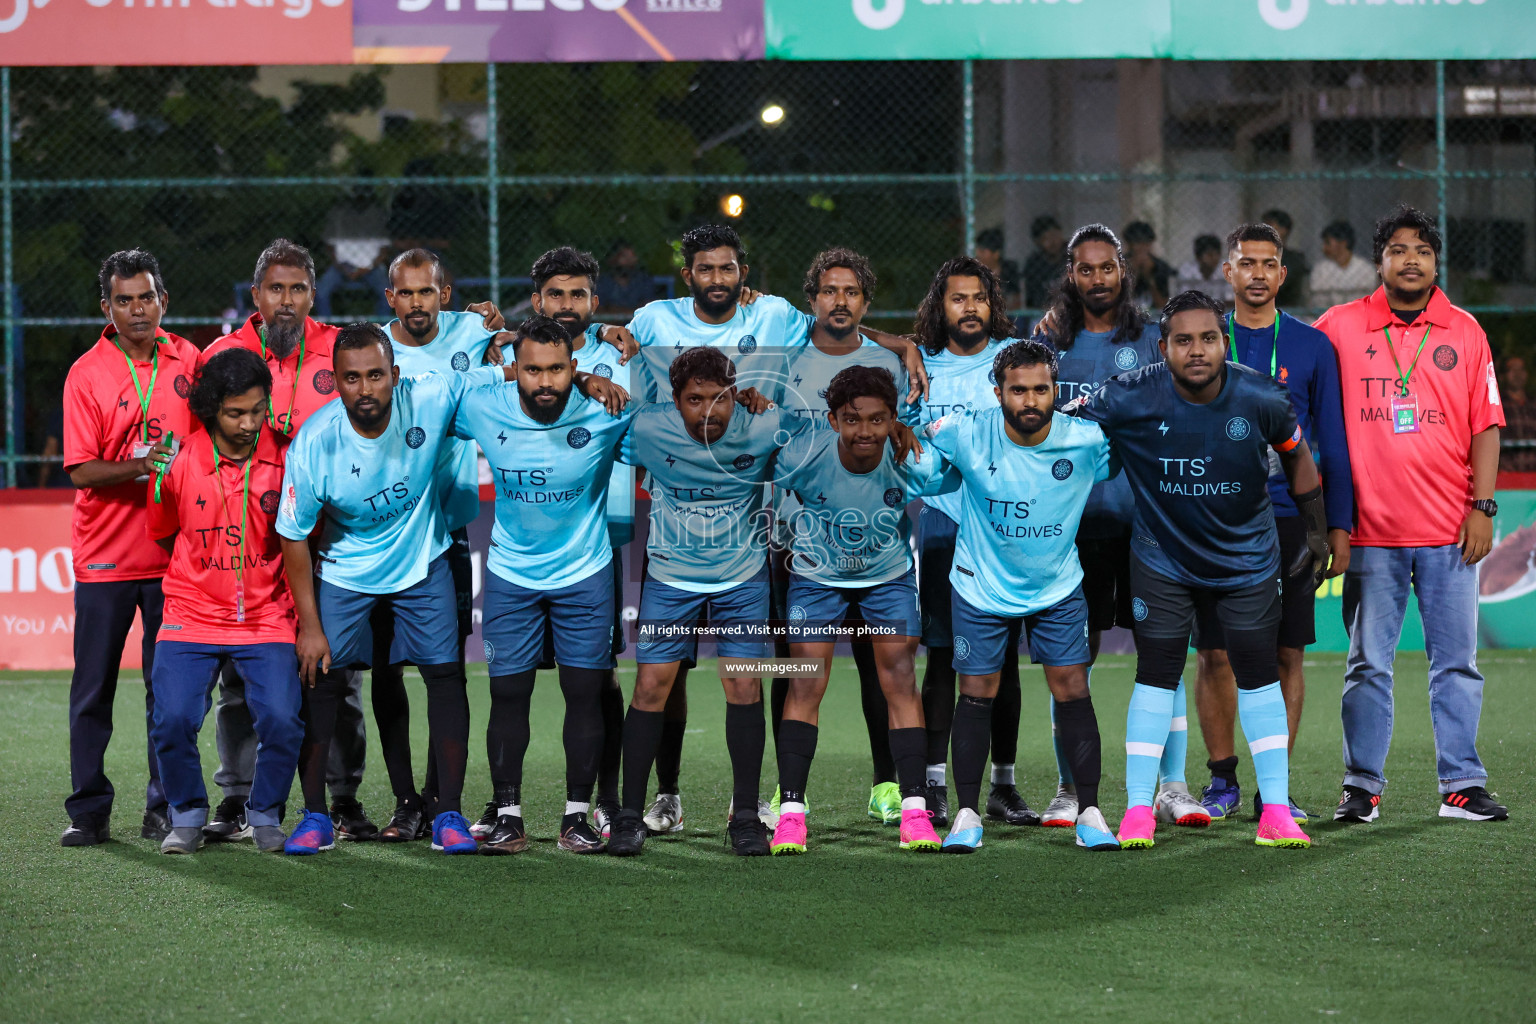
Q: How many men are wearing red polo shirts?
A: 4